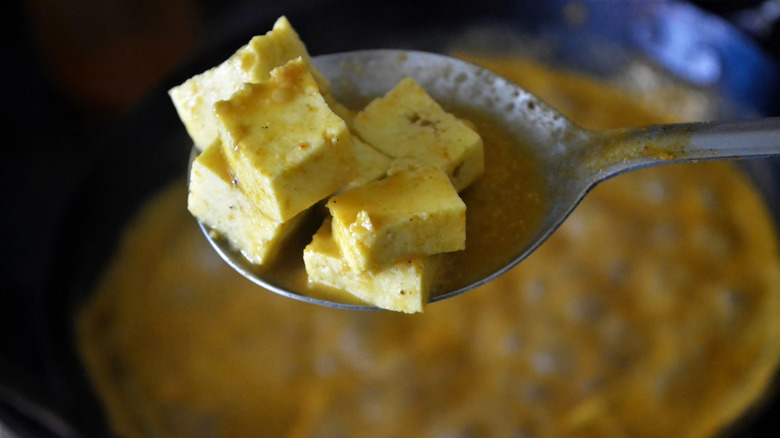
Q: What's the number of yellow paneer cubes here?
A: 7